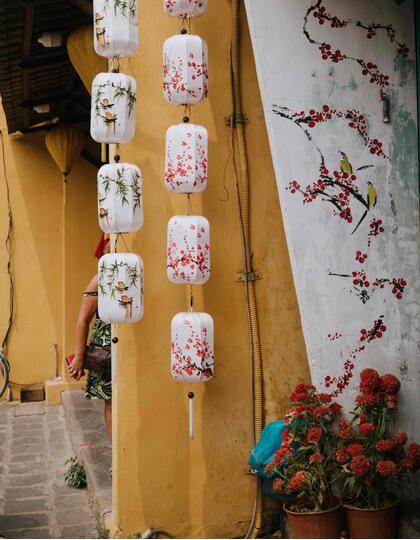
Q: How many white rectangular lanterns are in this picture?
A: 9